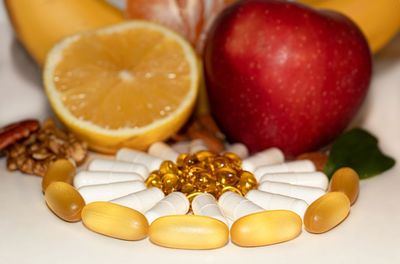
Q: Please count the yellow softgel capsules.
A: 7